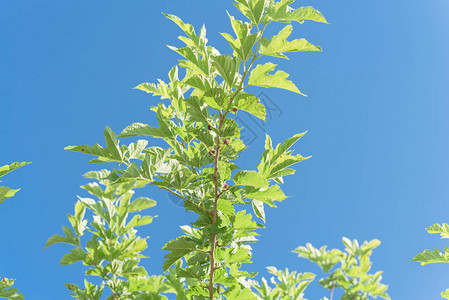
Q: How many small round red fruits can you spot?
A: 5